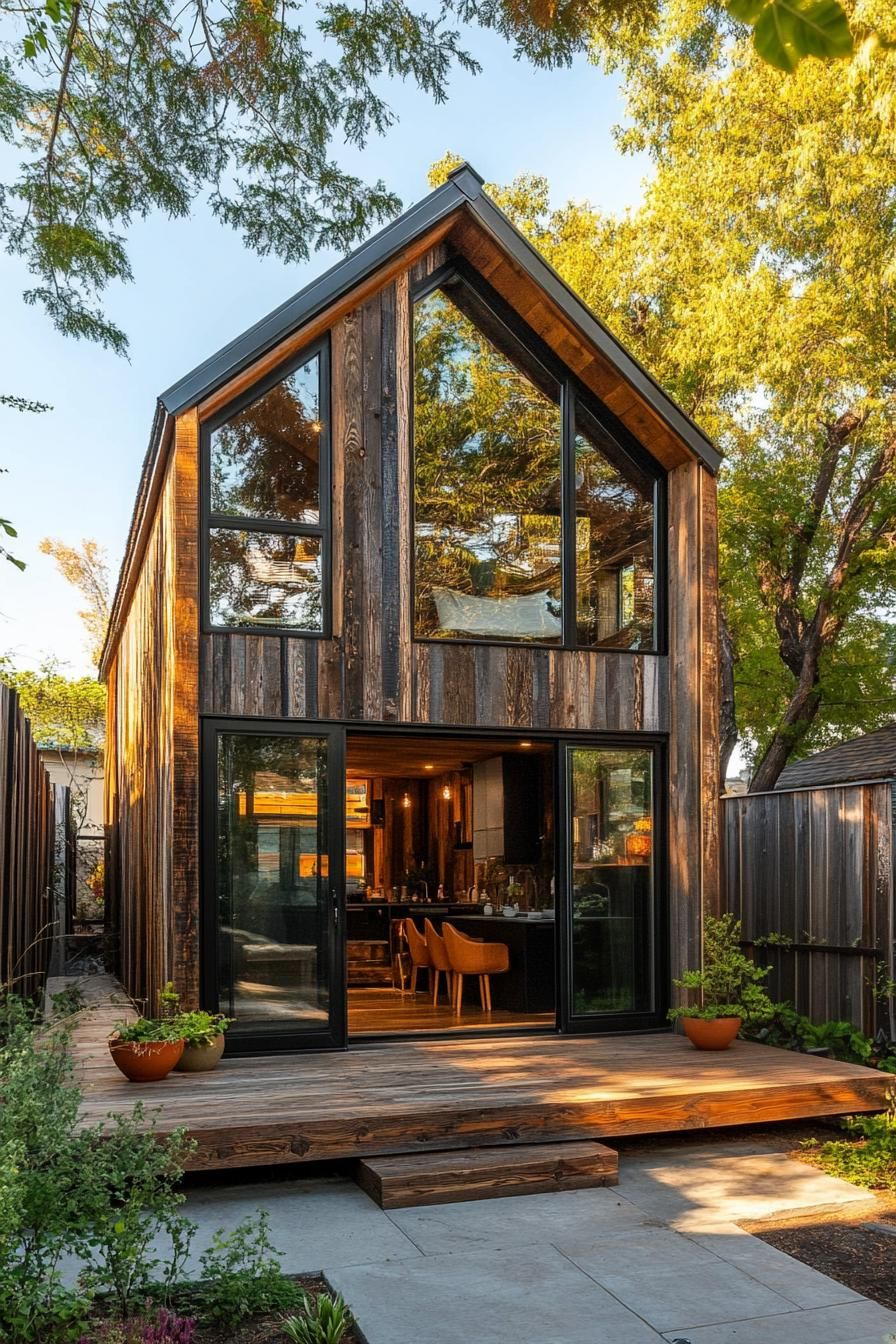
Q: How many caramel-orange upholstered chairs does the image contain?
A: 3